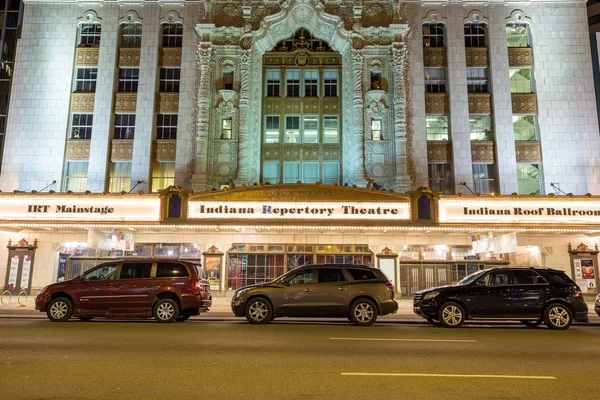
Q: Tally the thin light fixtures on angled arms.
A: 4